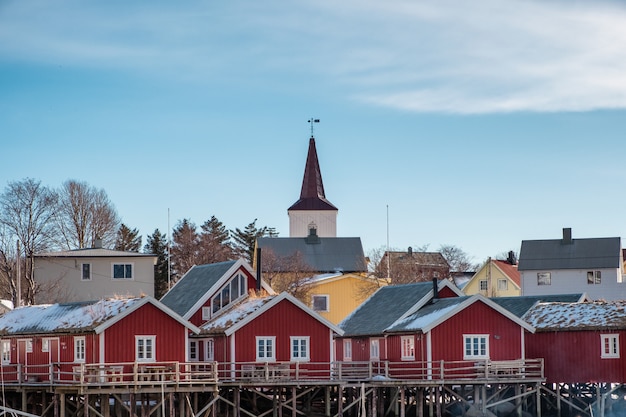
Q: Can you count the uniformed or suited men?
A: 0